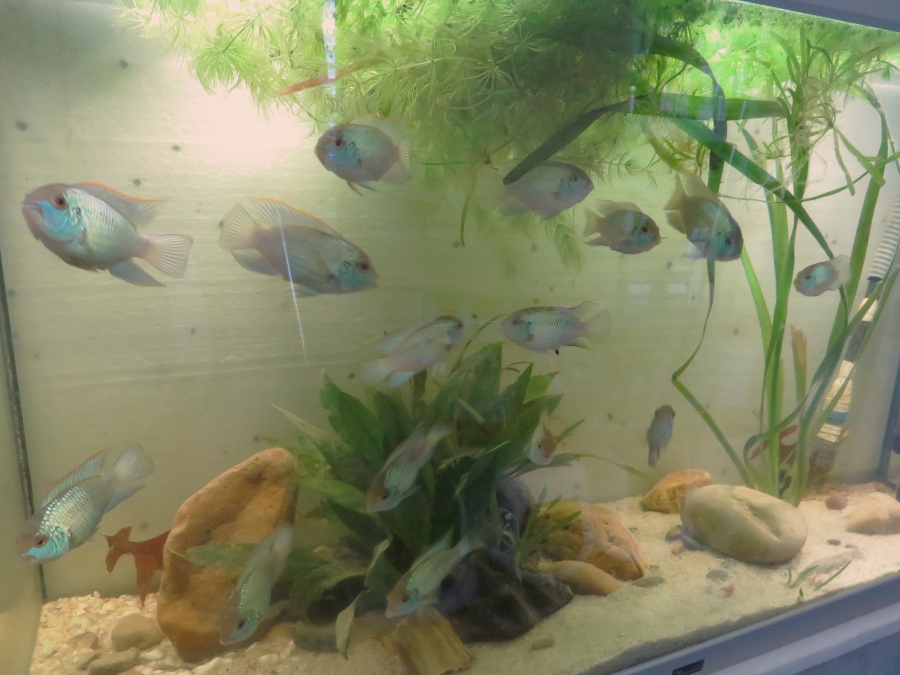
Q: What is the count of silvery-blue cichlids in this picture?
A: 15